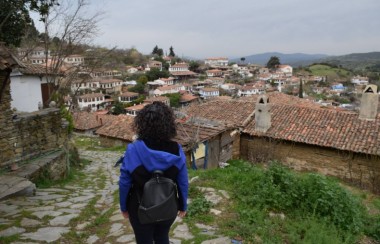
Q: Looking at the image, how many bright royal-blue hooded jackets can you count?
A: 1